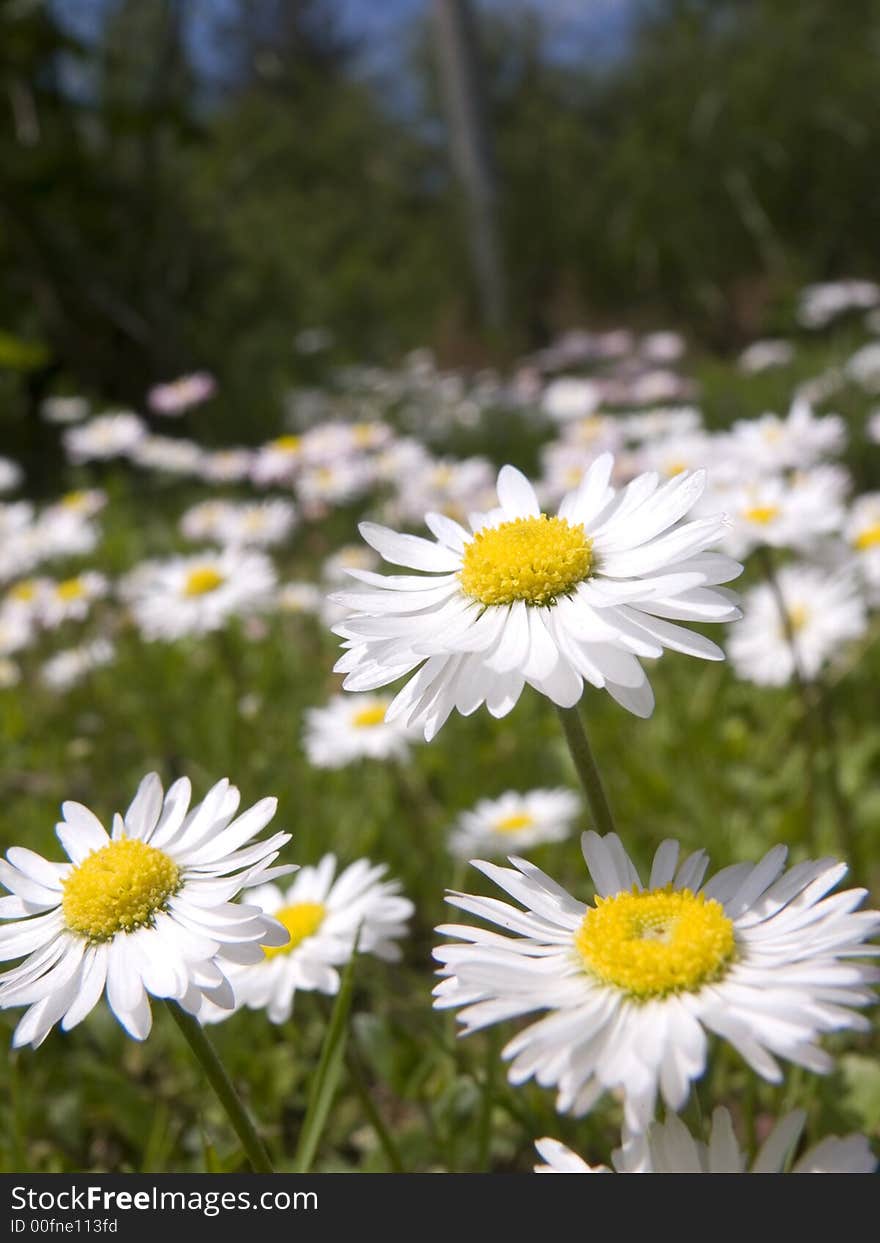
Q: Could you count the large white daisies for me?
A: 3